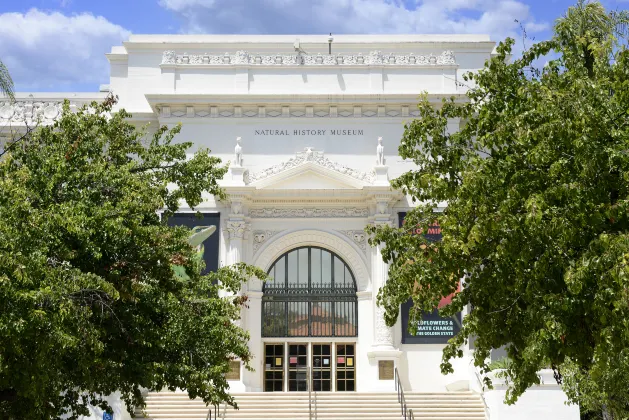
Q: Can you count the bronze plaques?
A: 2